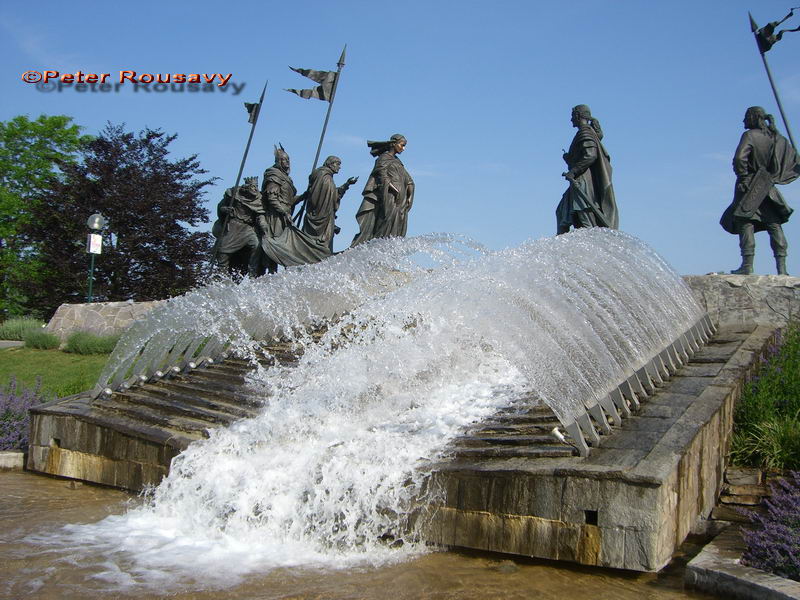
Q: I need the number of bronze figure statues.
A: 6